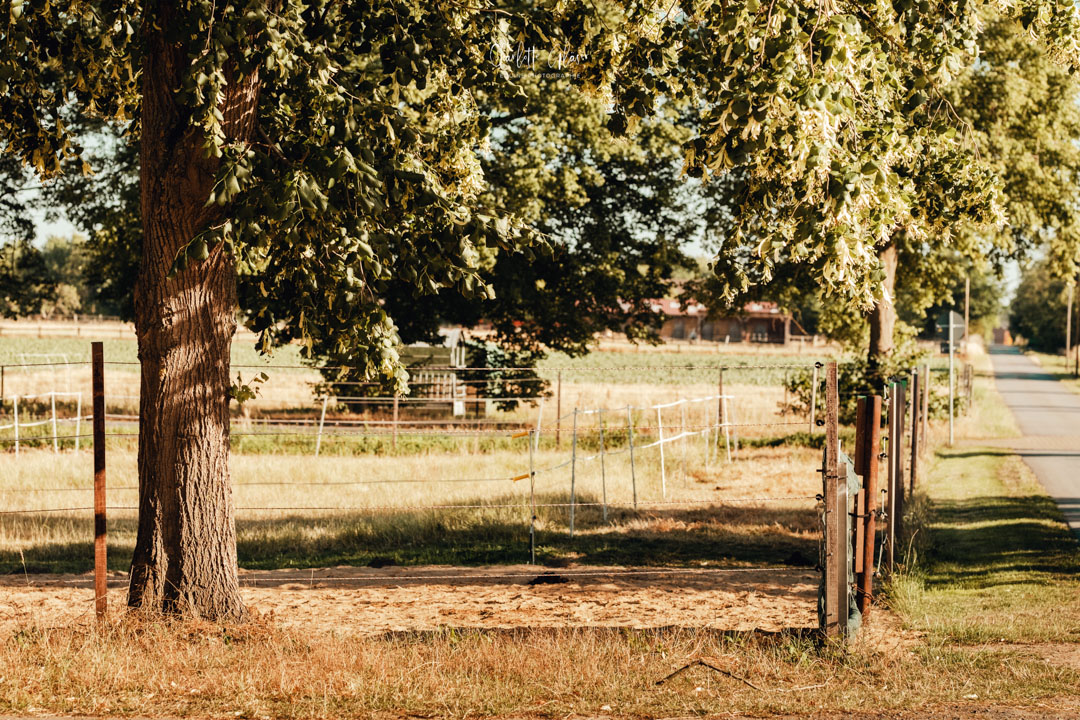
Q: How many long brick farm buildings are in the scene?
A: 1